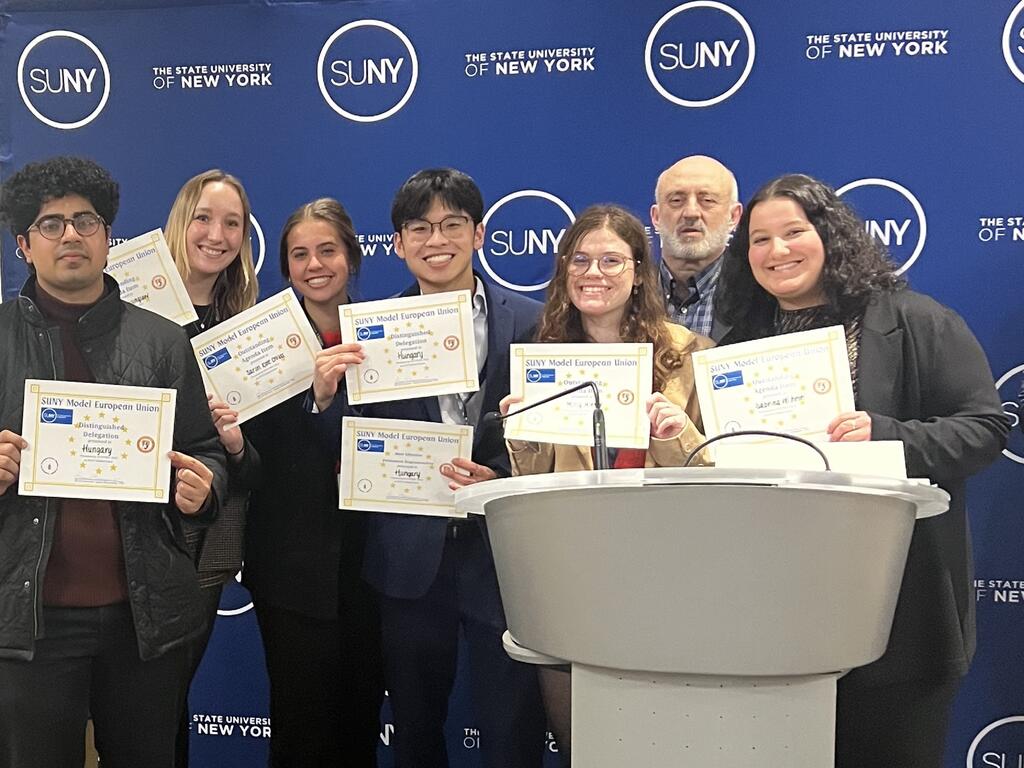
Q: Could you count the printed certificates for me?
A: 7